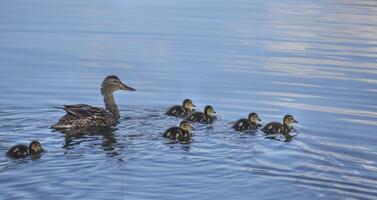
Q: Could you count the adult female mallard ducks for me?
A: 1